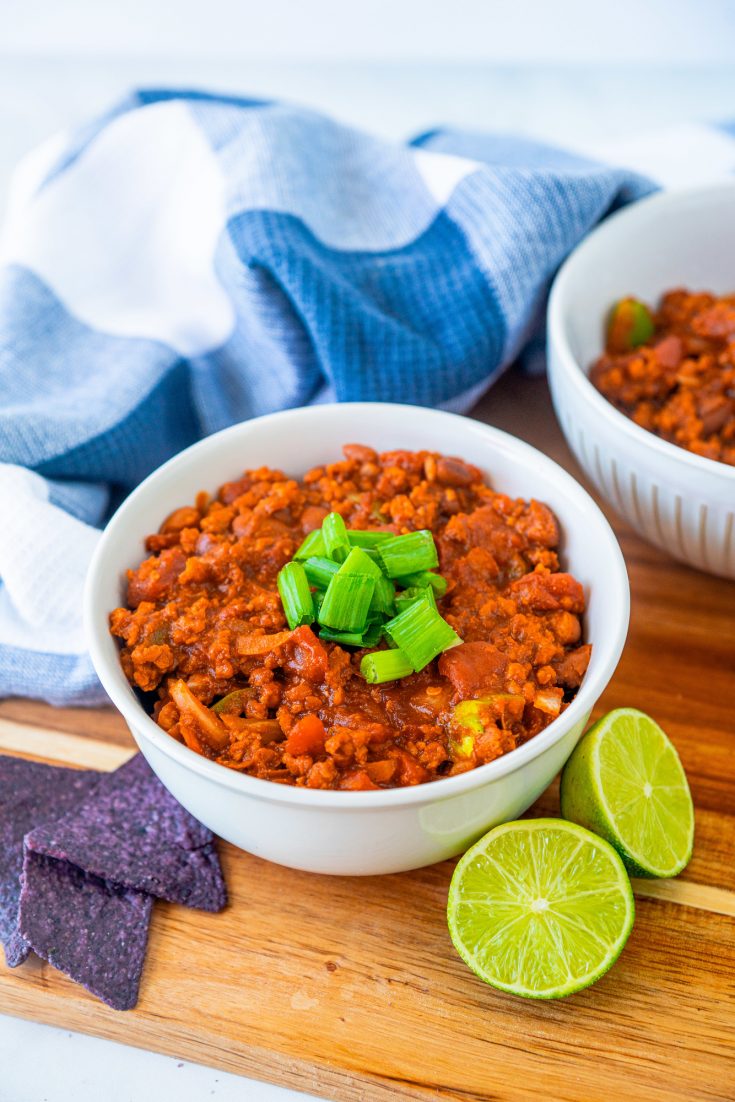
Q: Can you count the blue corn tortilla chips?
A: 3